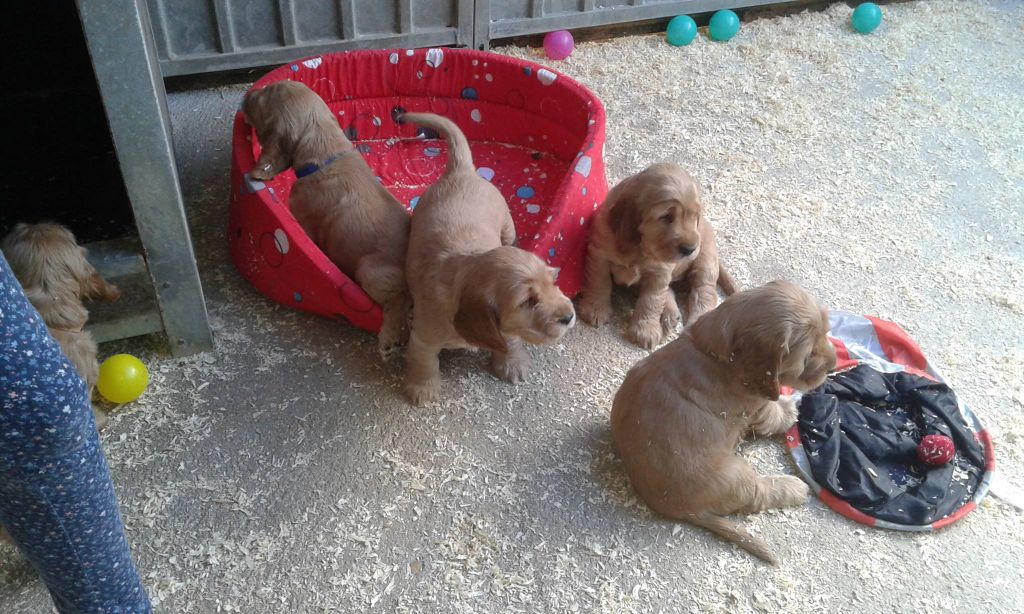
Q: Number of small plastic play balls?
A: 5